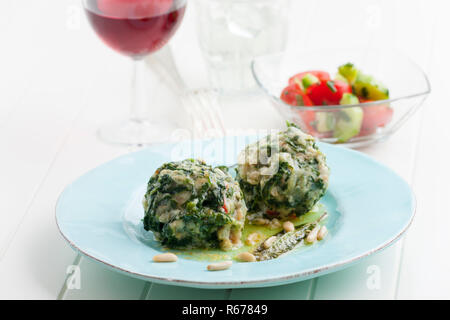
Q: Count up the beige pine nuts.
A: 7